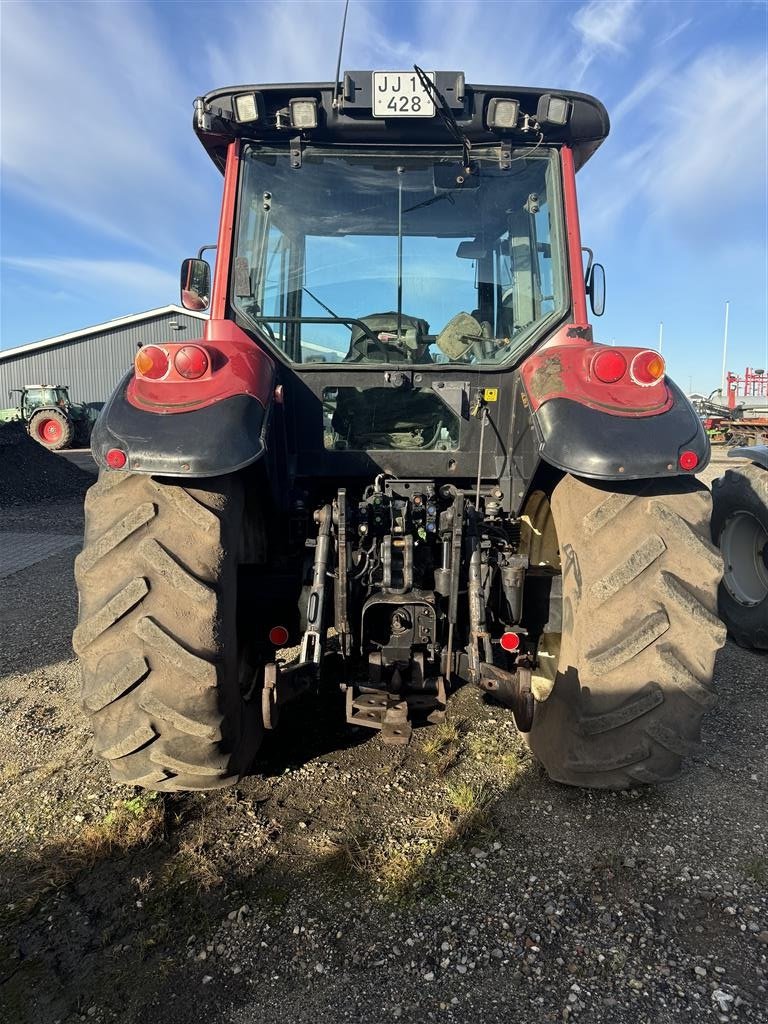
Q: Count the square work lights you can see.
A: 4